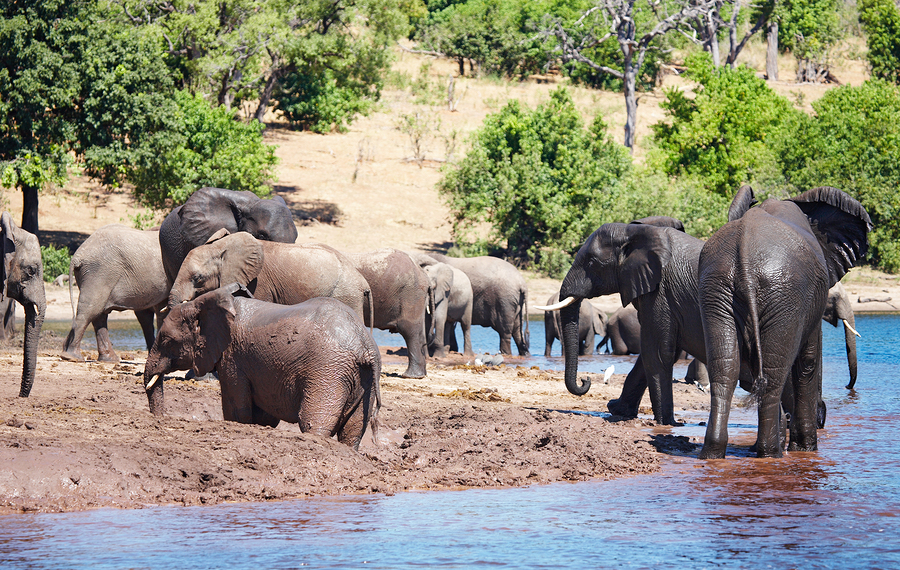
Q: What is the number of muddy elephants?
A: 1